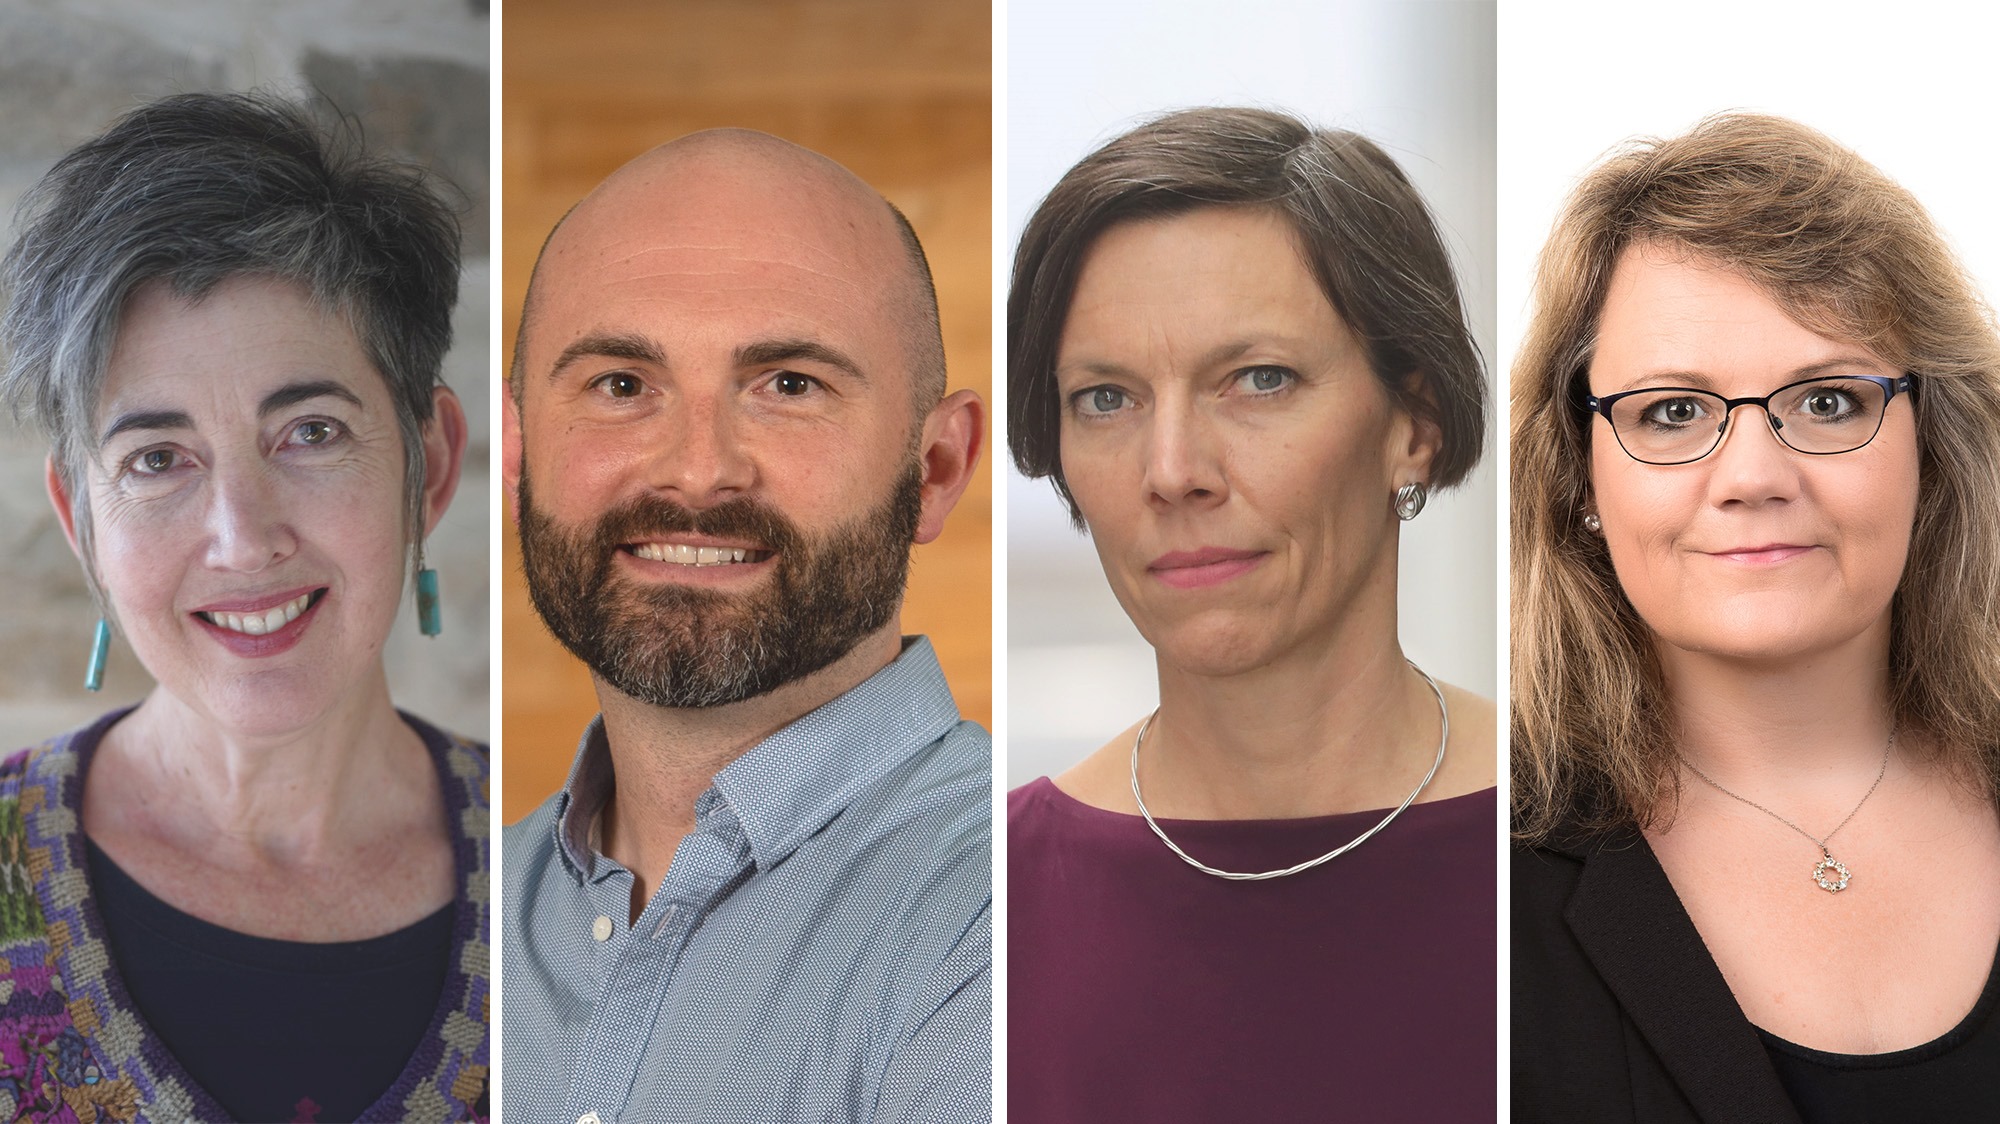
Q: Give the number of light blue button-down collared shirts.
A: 1